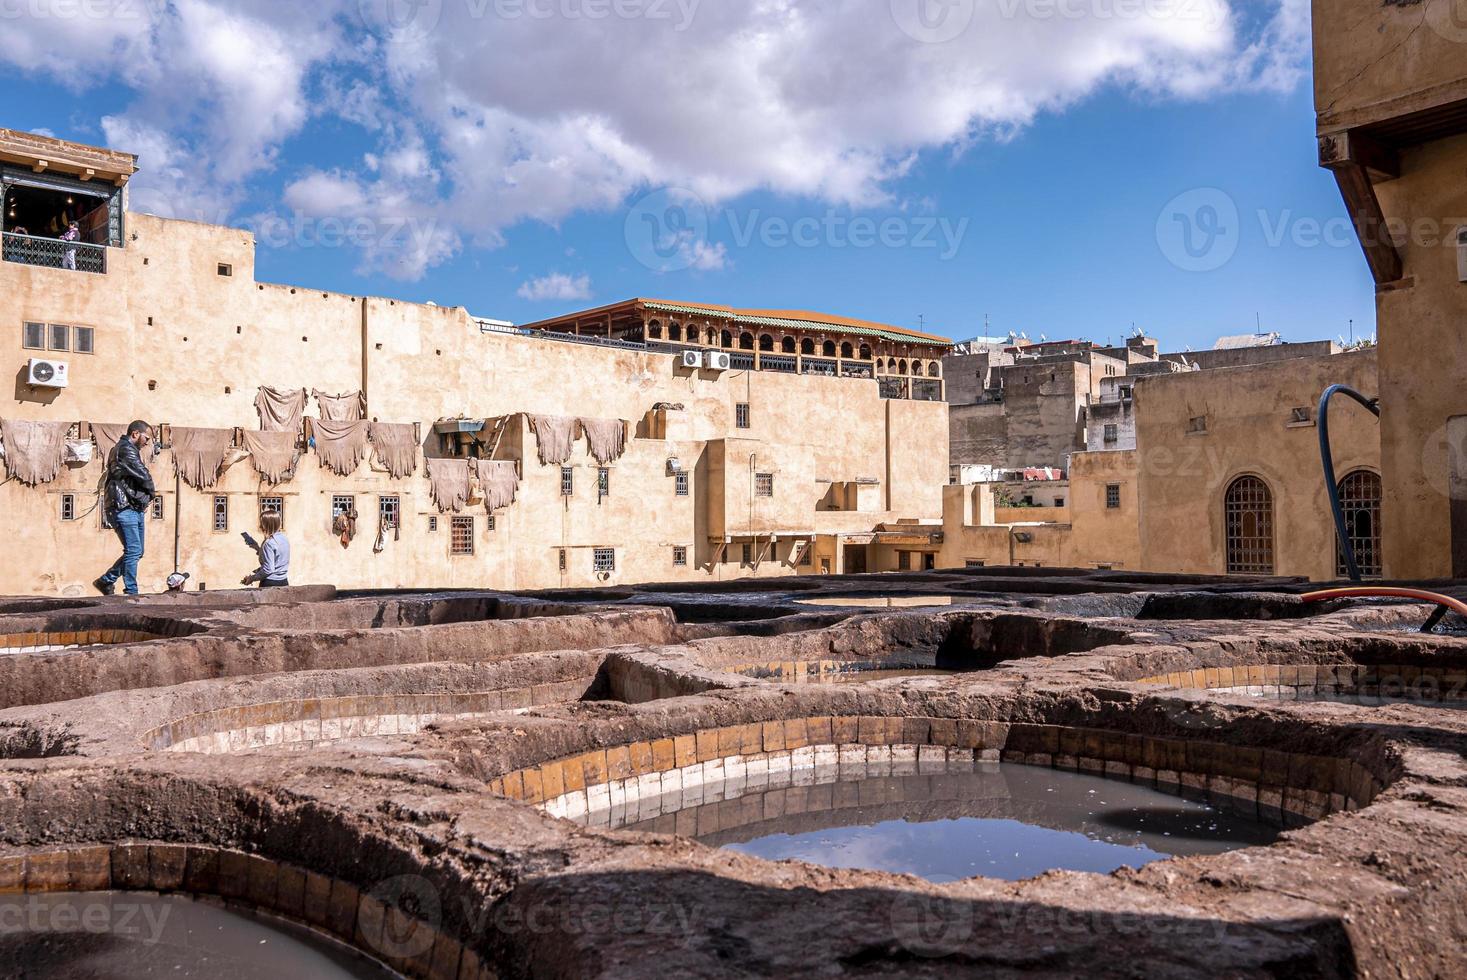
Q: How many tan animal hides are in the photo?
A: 12